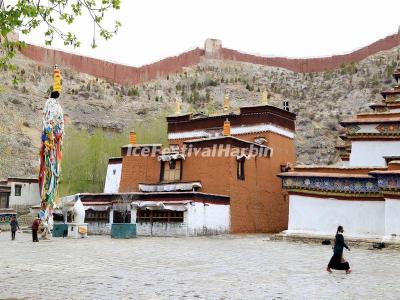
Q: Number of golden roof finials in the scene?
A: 5